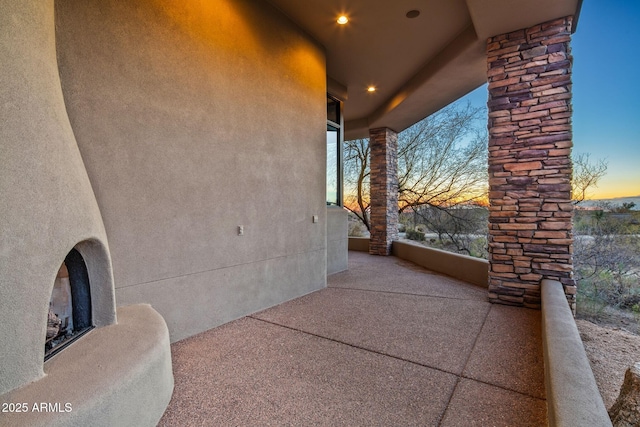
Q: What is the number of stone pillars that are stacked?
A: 2